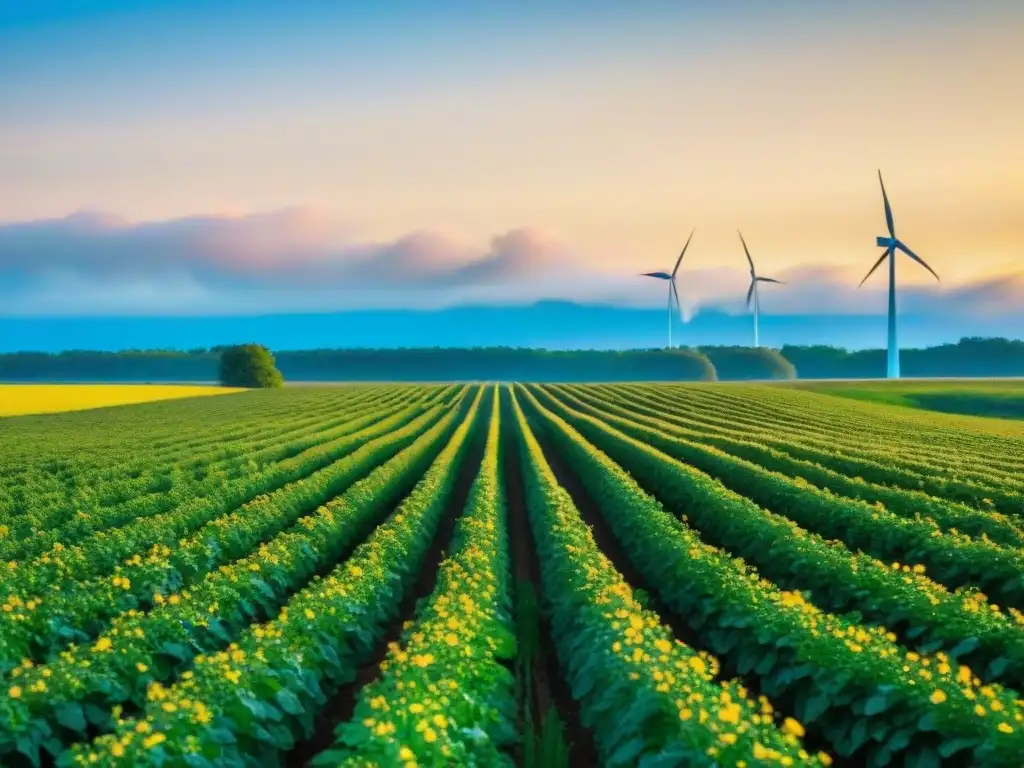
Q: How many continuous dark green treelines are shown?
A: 1